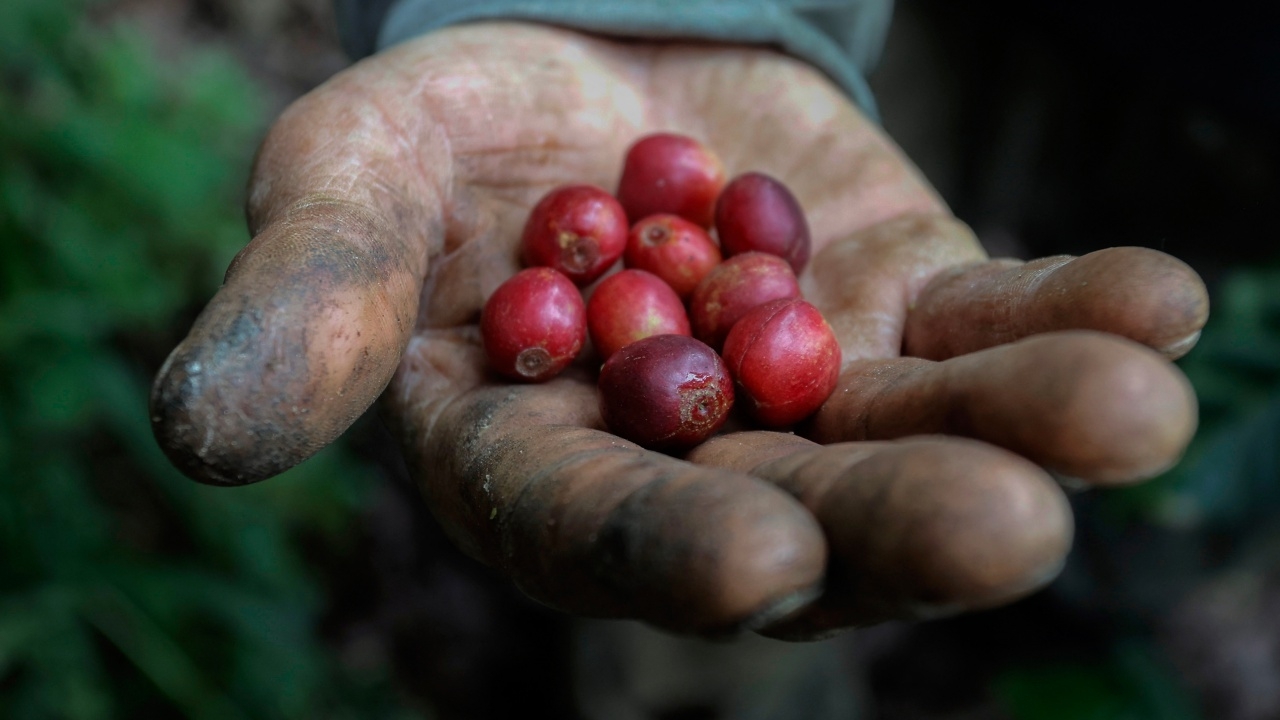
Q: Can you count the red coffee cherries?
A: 9